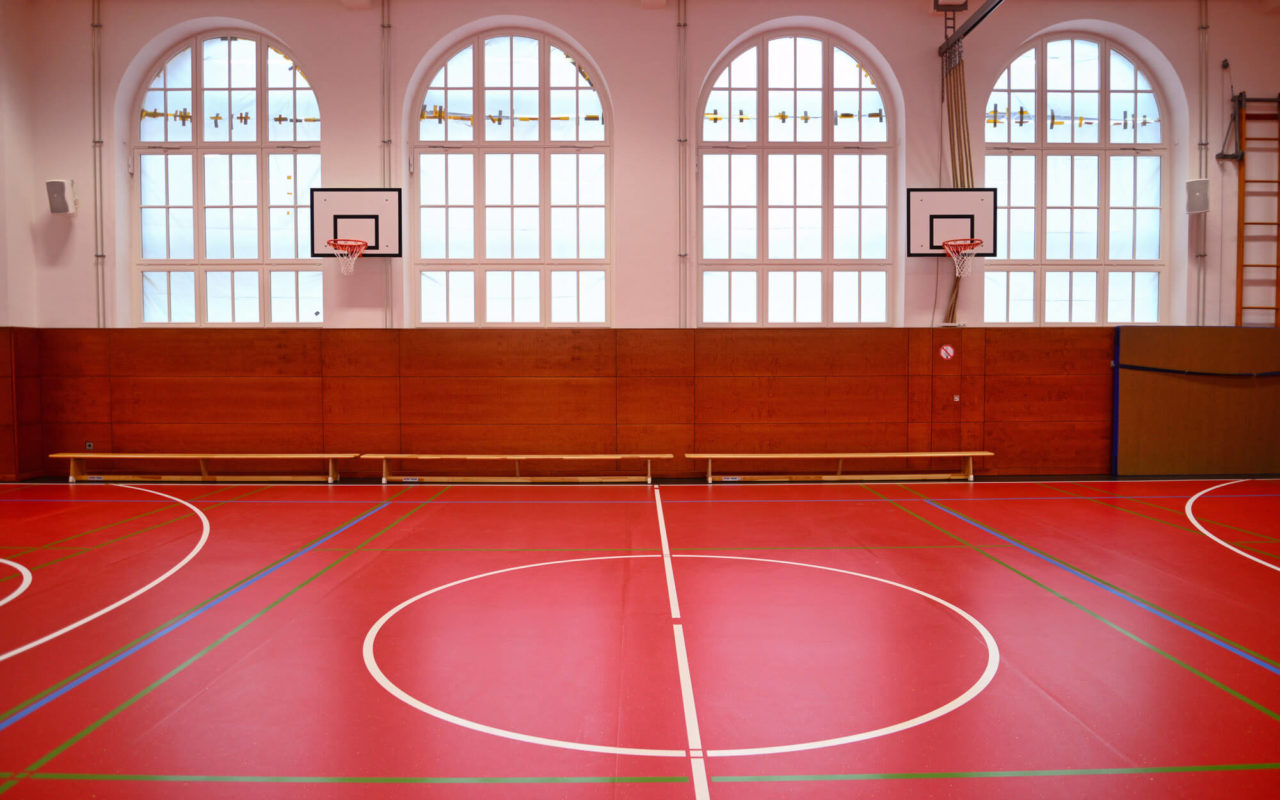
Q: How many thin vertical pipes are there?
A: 8